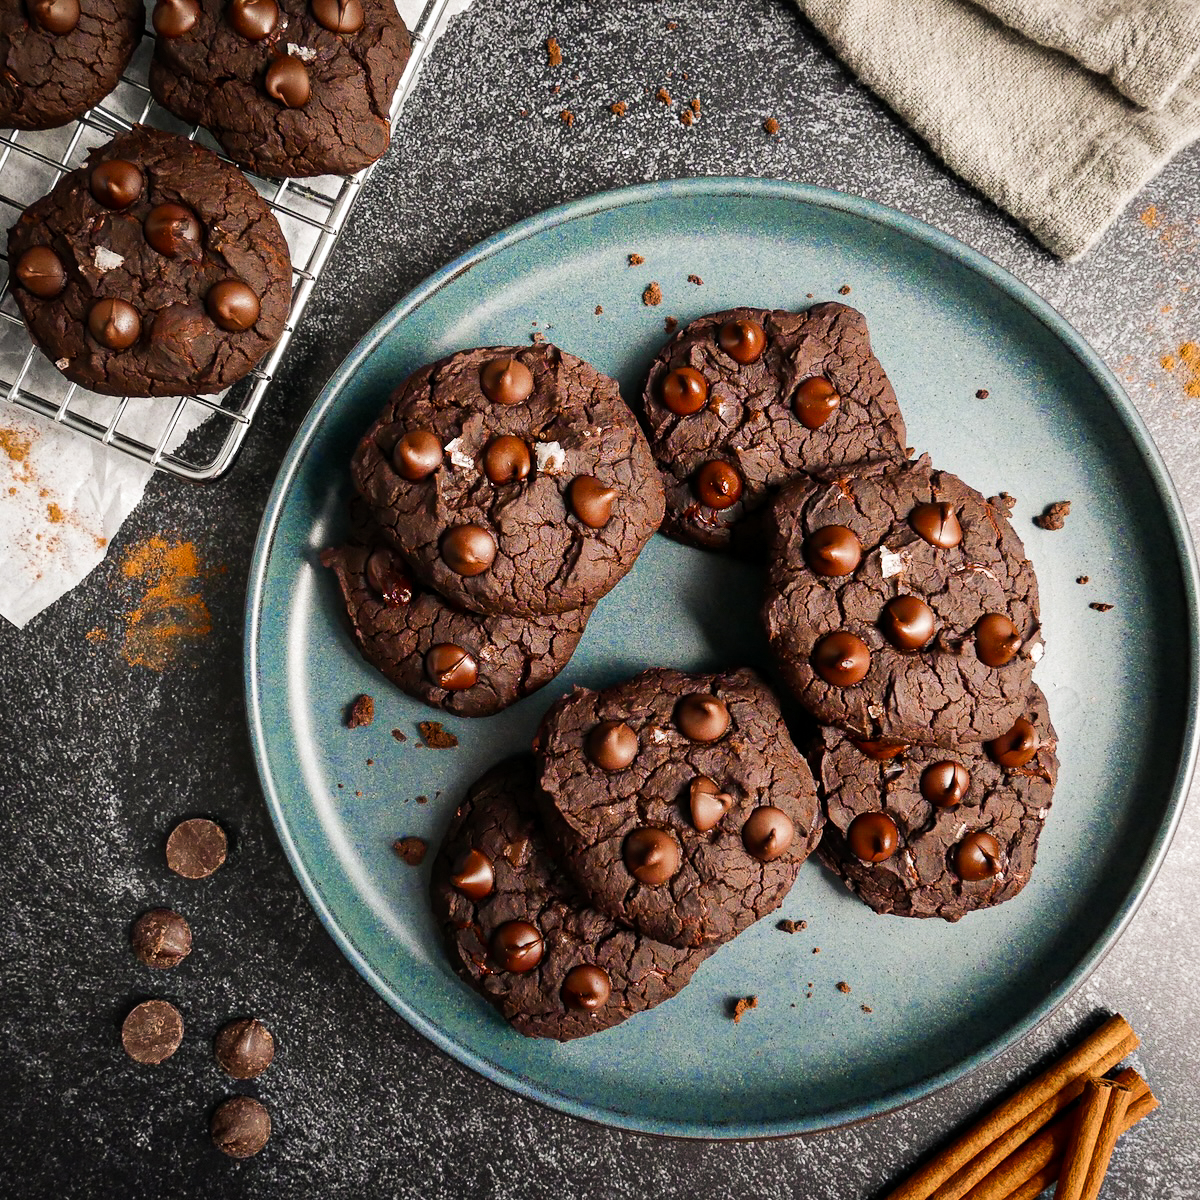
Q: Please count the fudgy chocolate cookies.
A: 10